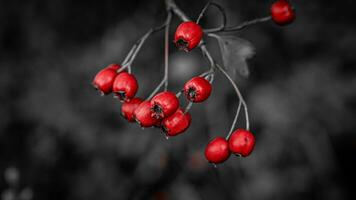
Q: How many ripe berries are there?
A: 12